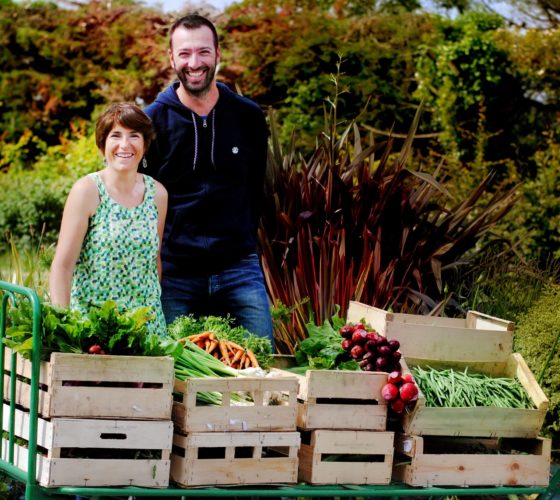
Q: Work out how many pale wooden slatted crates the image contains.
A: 9